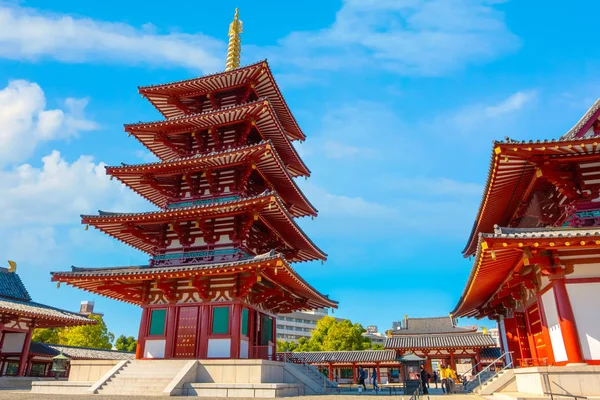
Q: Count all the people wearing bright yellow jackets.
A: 2